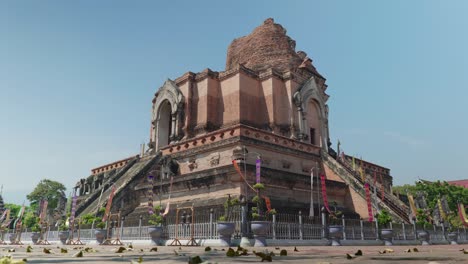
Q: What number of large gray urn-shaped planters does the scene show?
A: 11